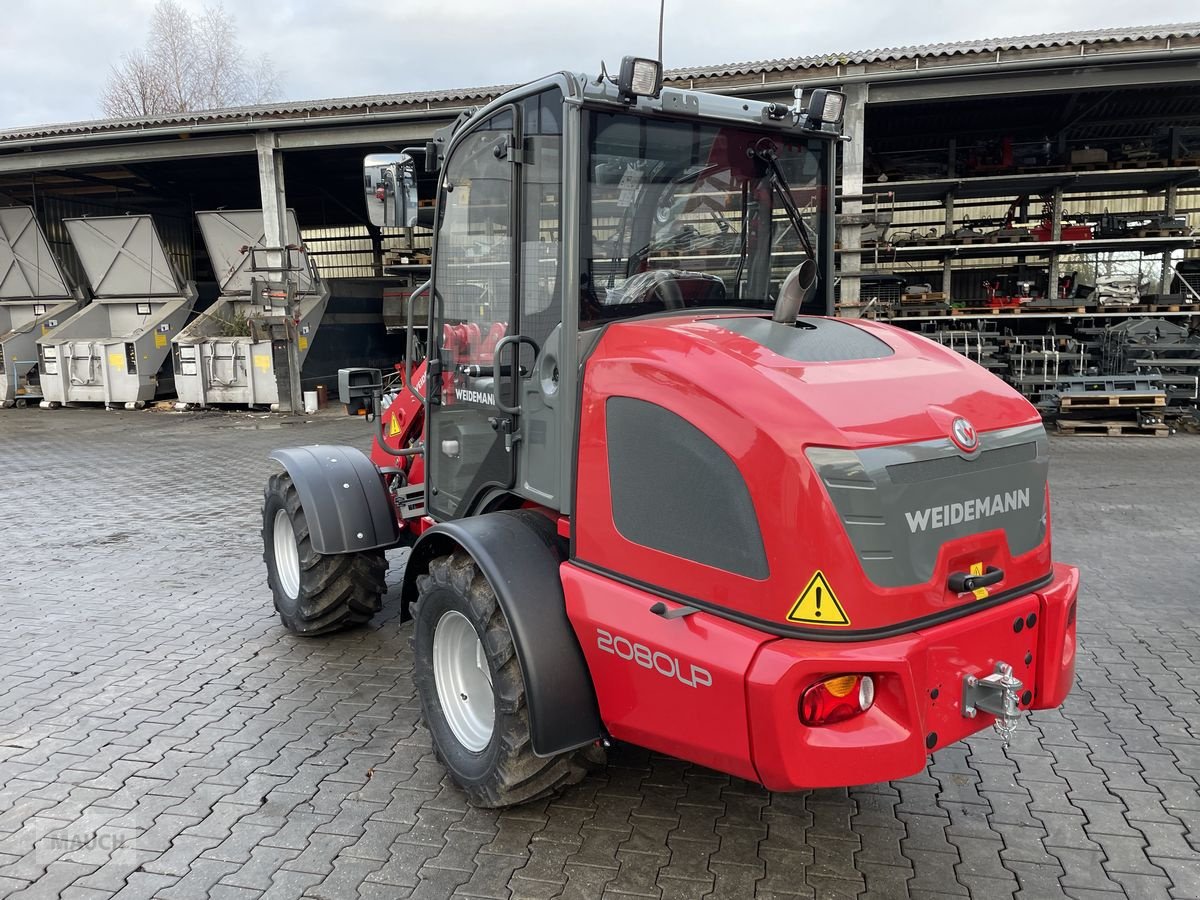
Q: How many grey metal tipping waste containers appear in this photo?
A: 3